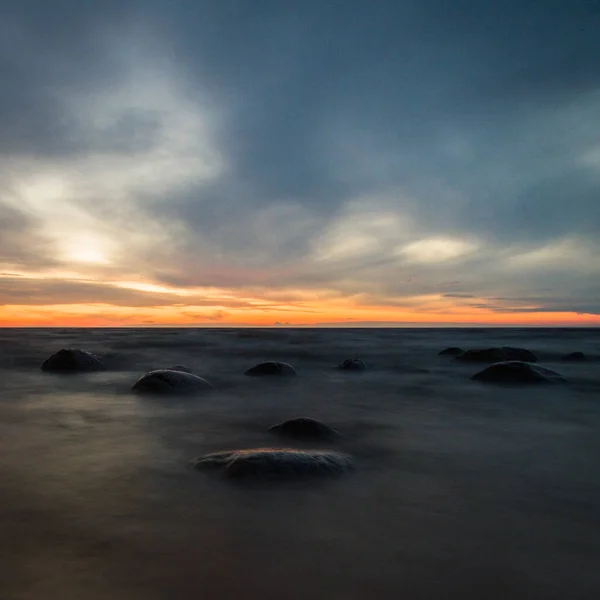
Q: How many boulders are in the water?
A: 11